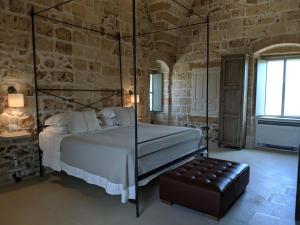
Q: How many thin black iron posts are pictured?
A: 4